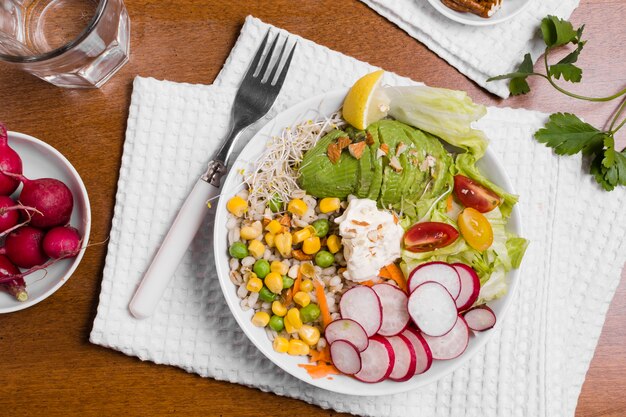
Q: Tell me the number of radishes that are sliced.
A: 12